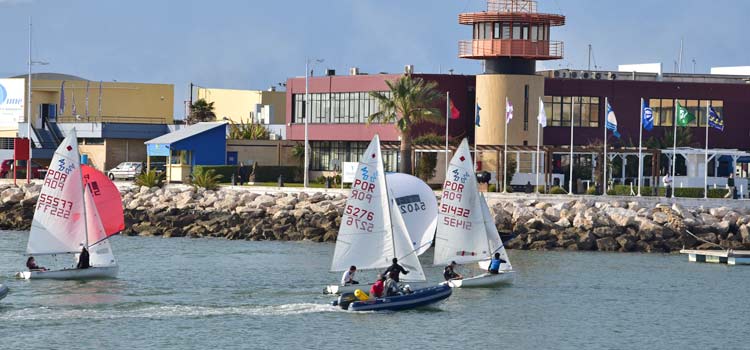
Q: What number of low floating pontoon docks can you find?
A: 1